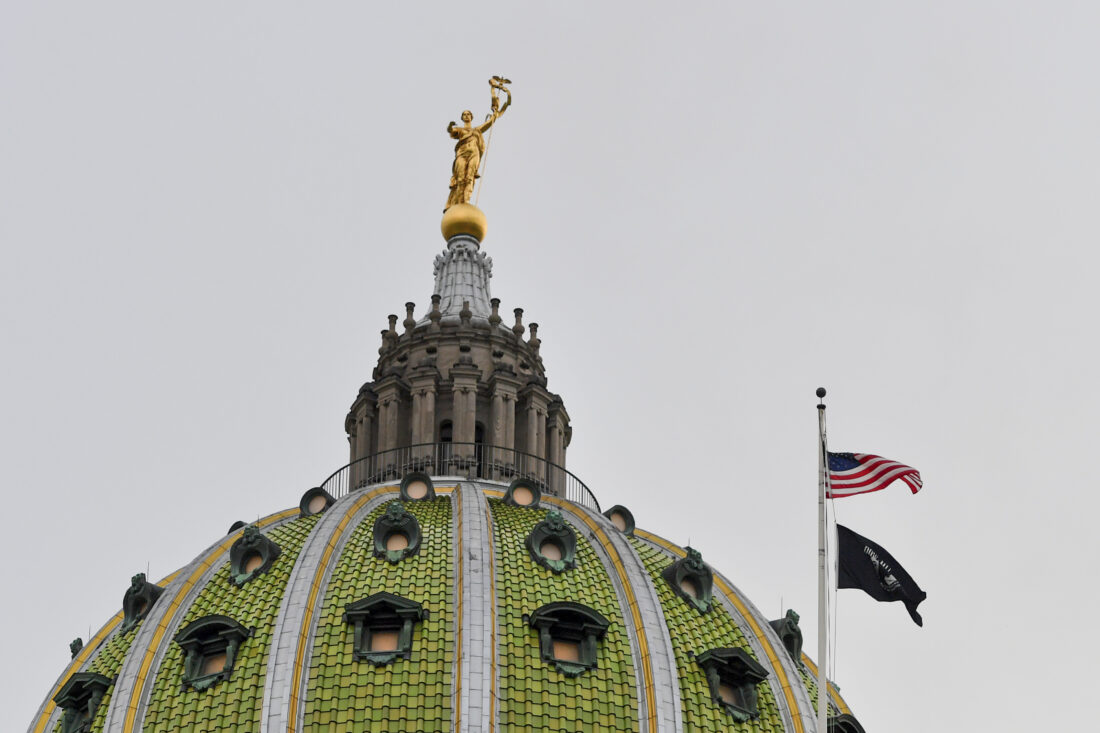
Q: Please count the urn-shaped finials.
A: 9